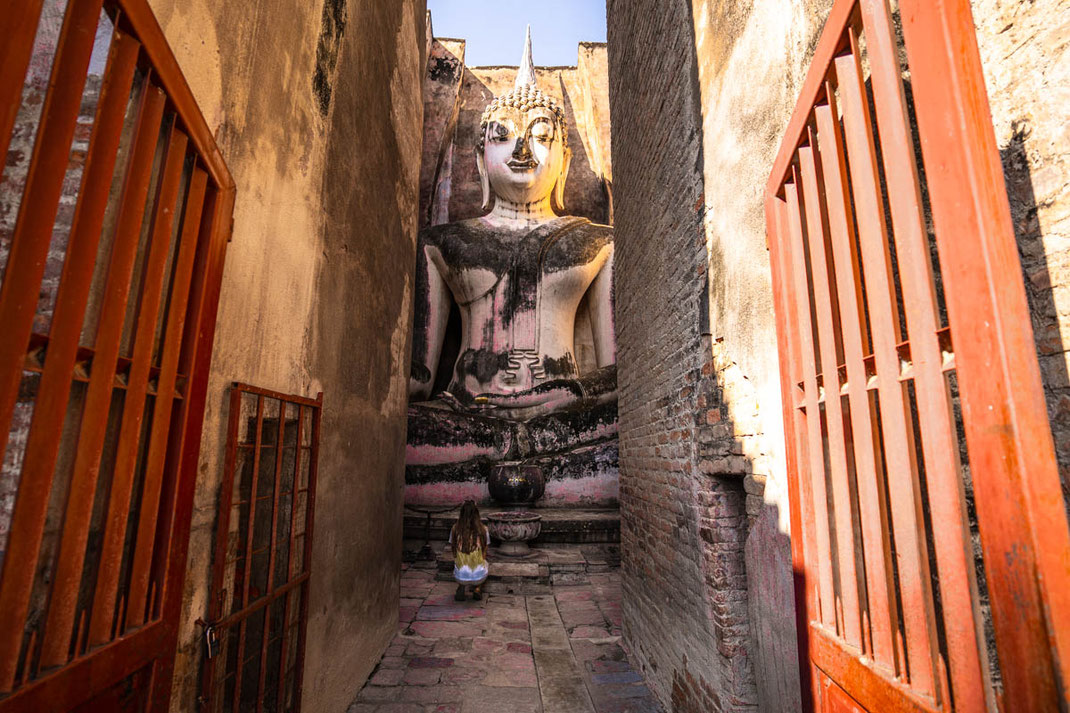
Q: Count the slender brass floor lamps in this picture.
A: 0